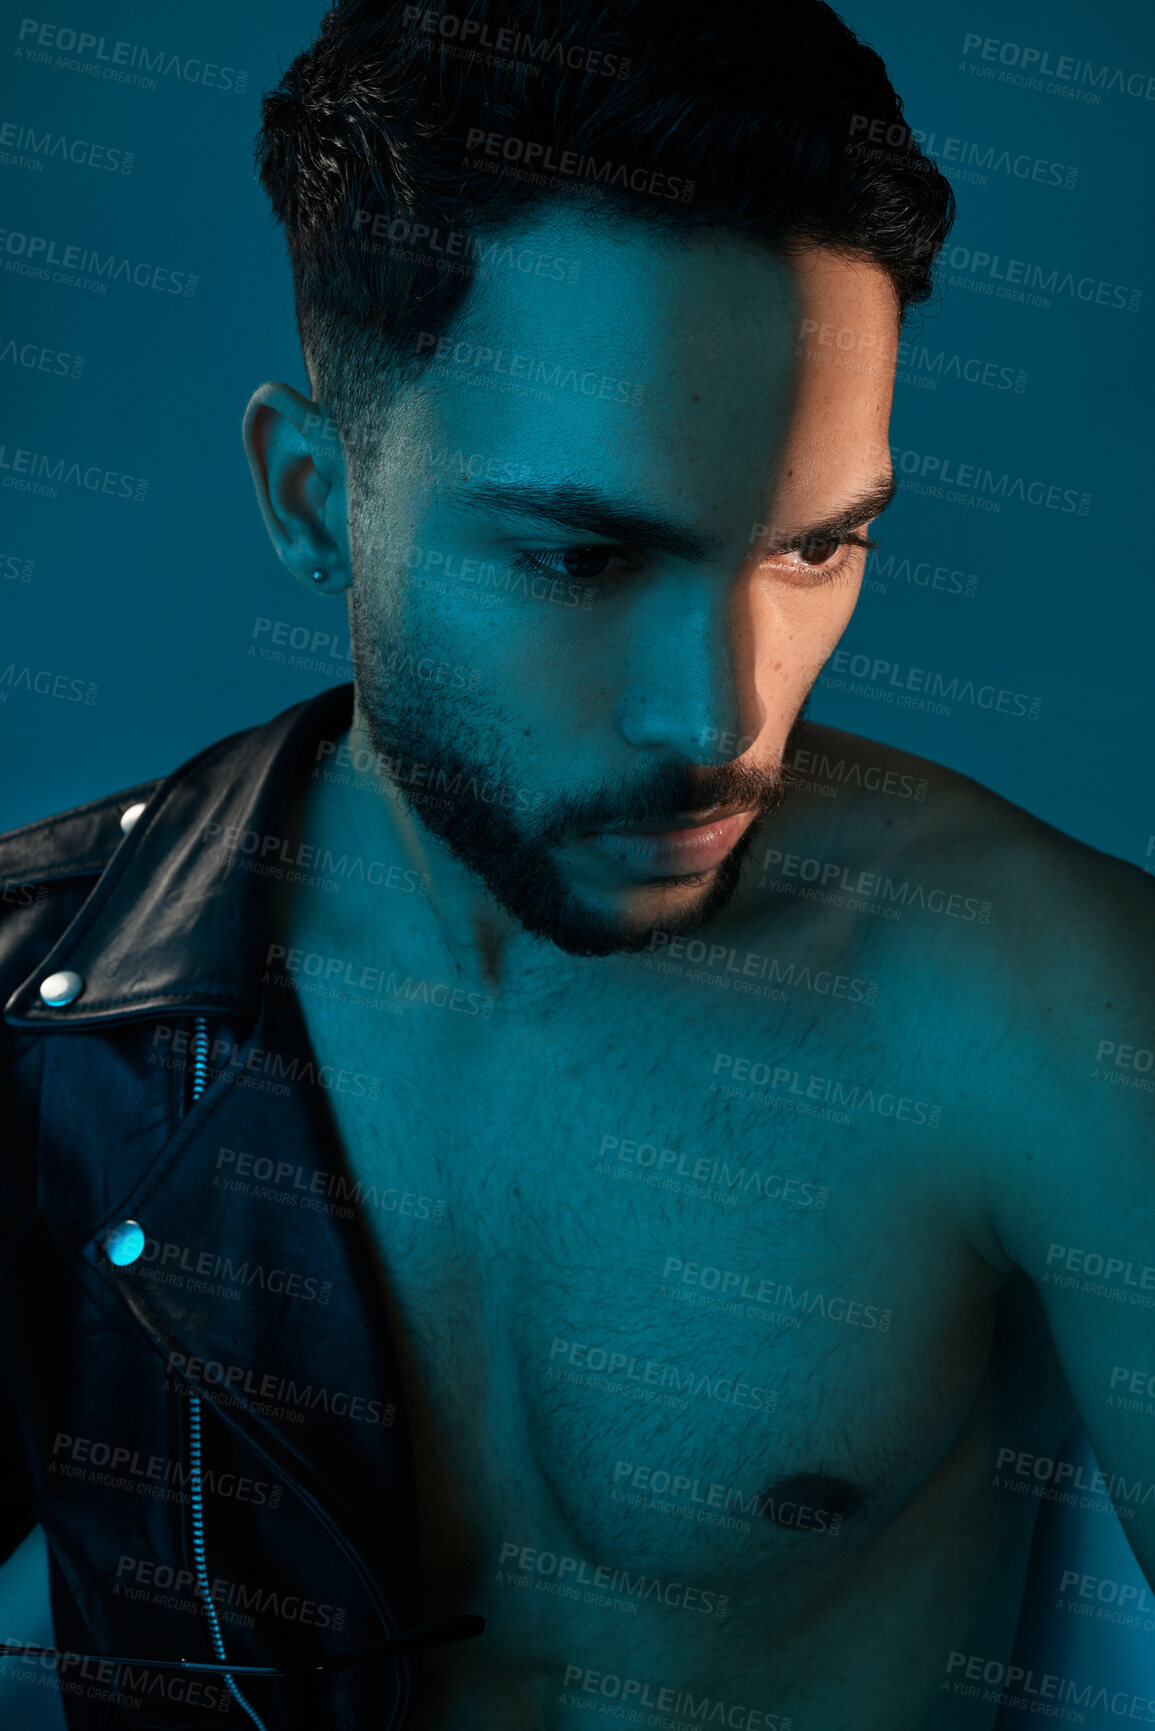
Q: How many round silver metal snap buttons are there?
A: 3